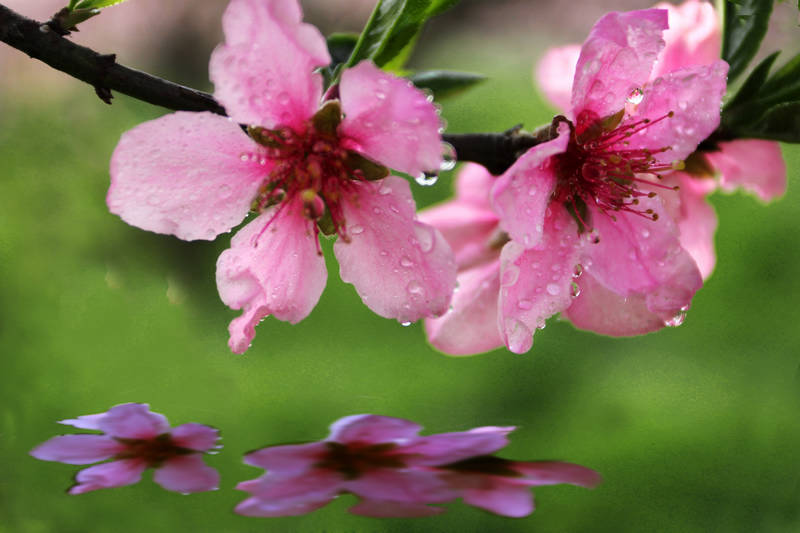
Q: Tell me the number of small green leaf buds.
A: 1